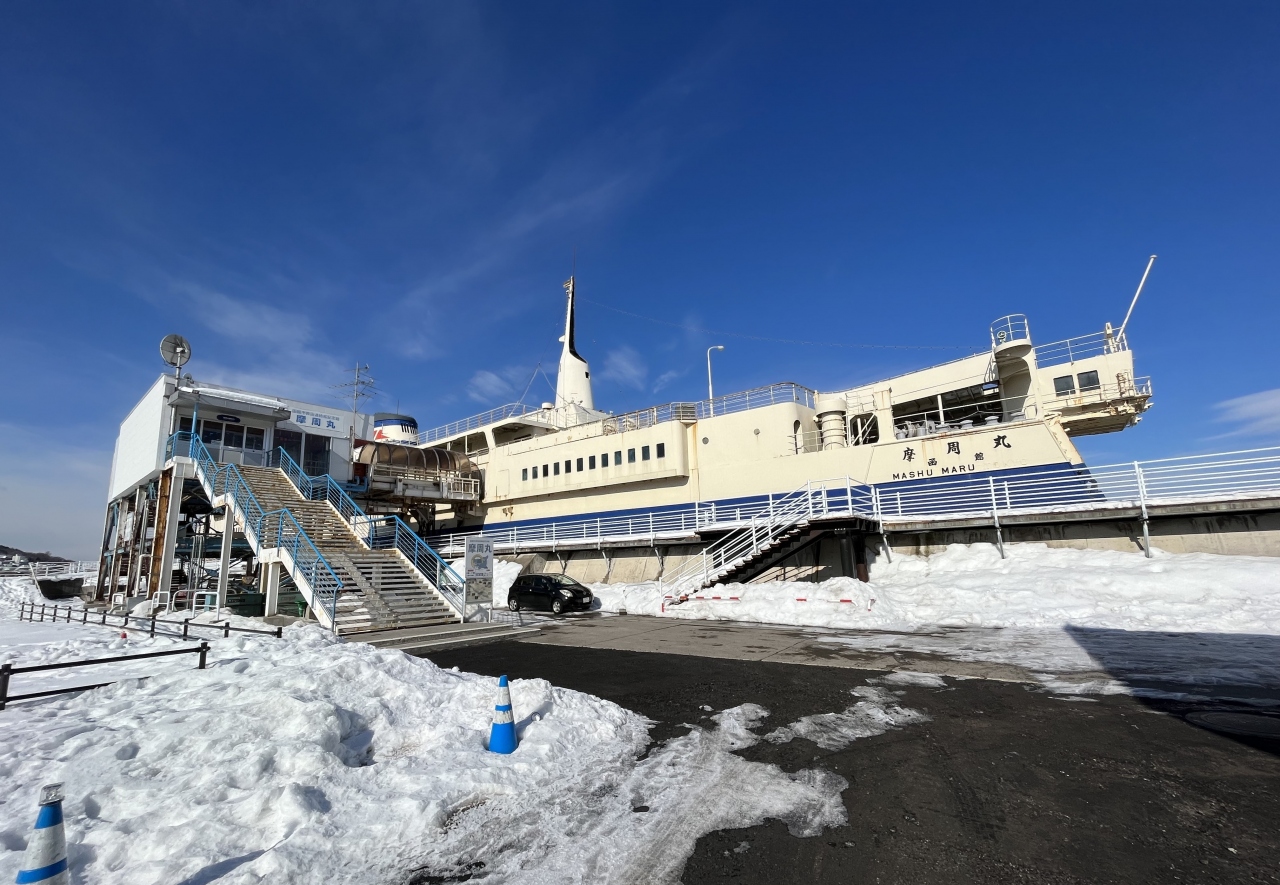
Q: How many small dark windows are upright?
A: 12